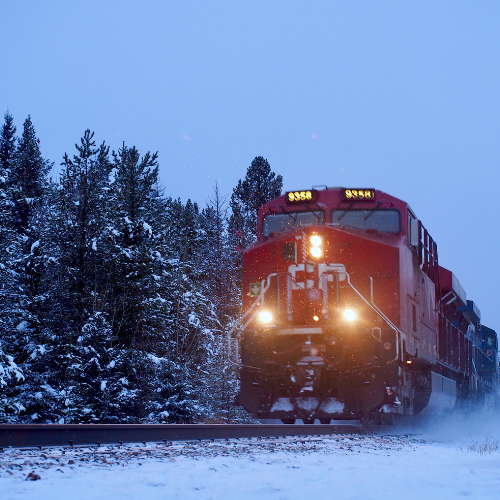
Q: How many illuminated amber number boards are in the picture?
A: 2